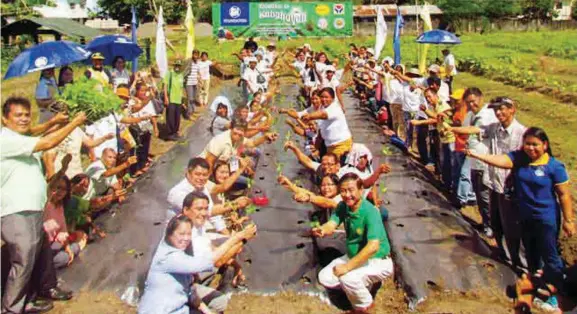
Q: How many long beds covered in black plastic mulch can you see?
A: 3